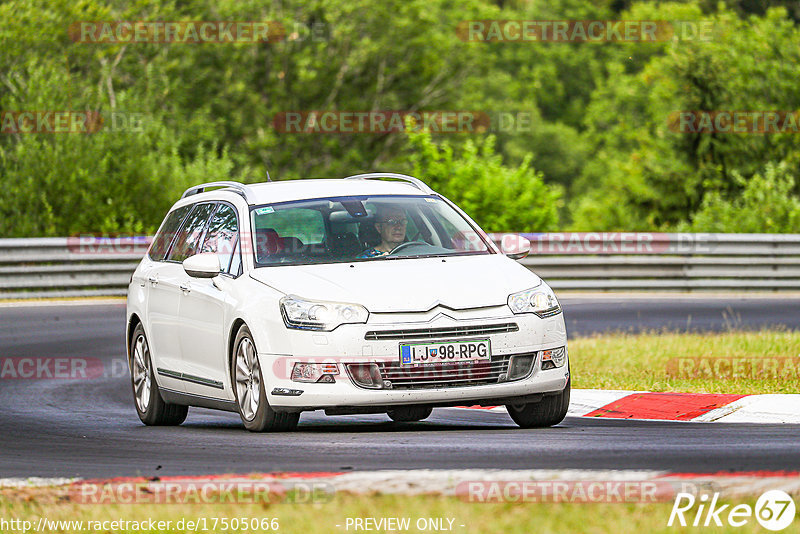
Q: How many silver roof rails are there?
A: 2